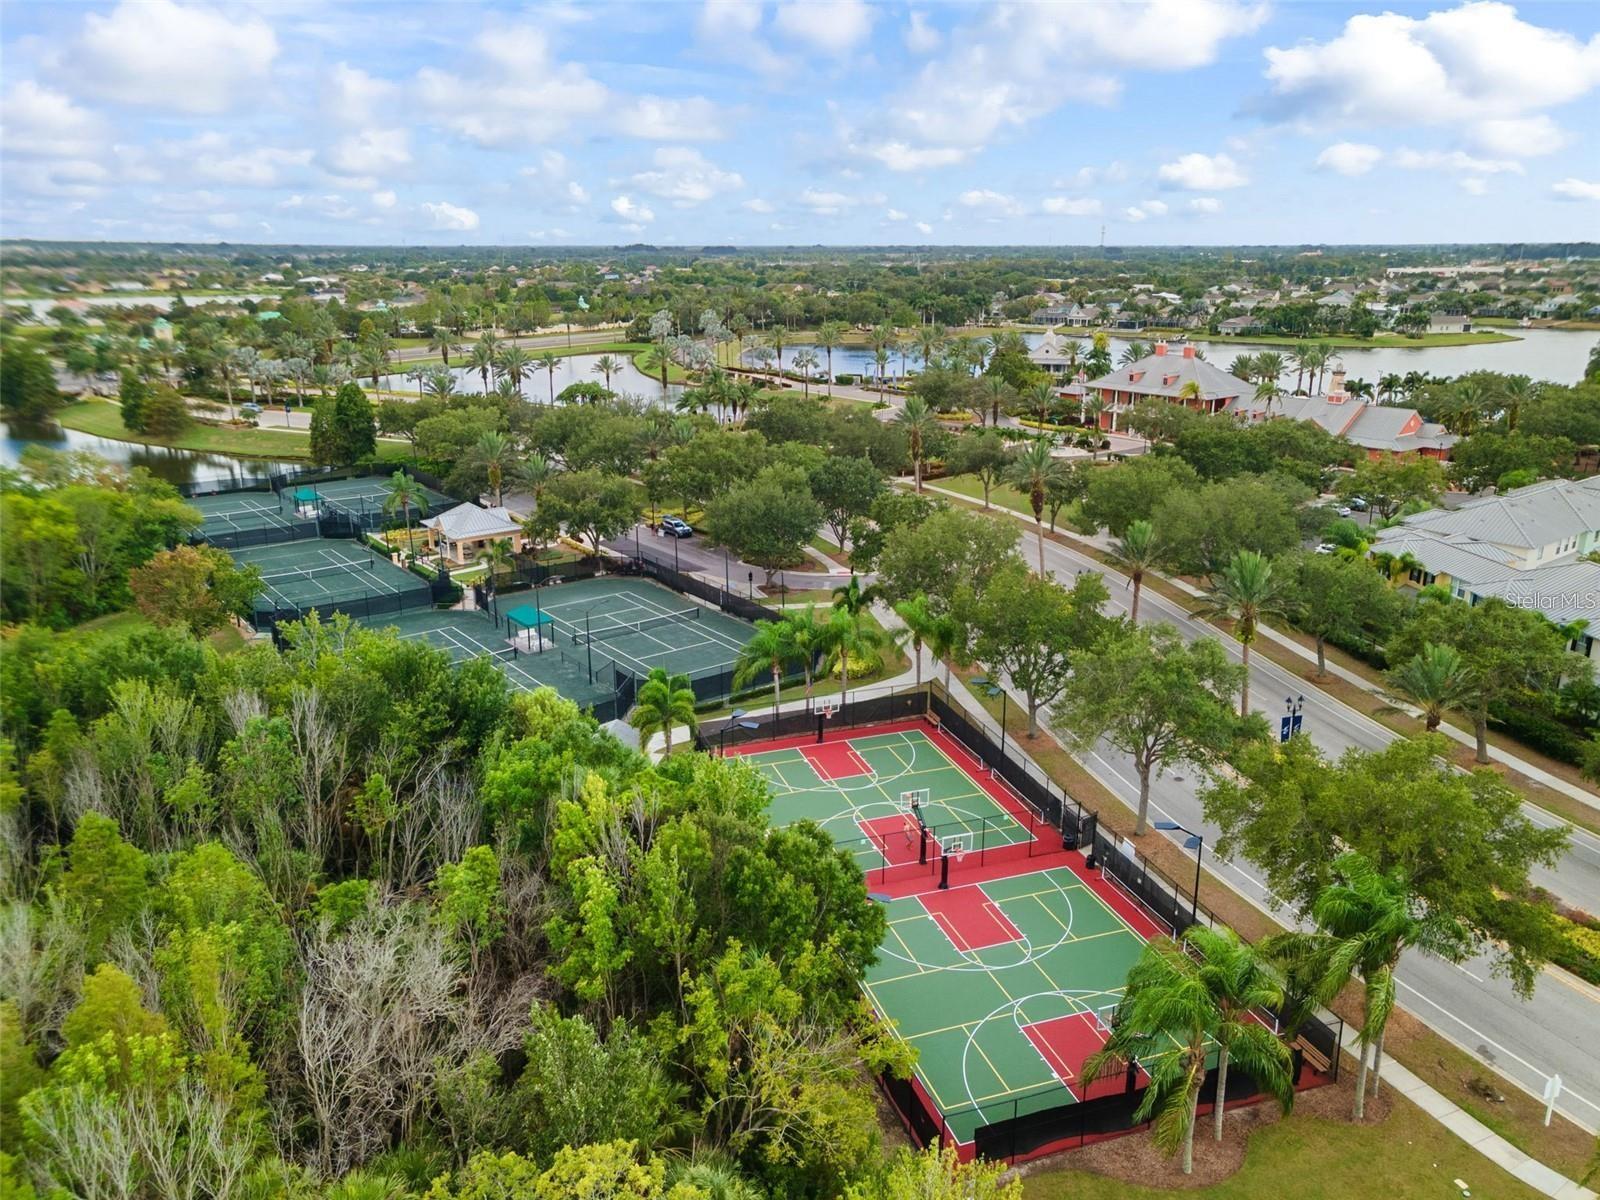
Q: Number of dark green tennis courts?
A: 5